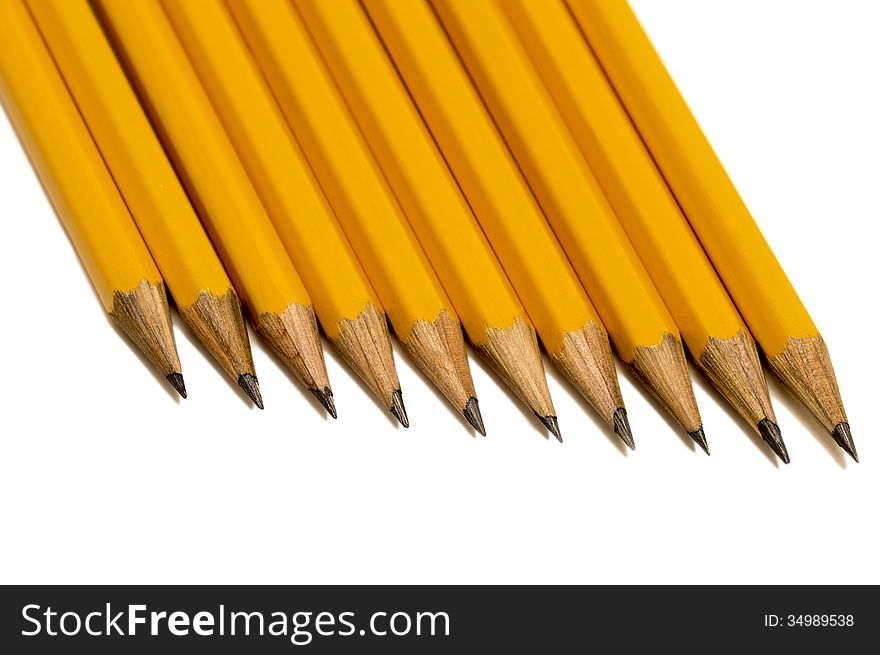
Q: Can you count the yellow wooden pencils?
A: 10